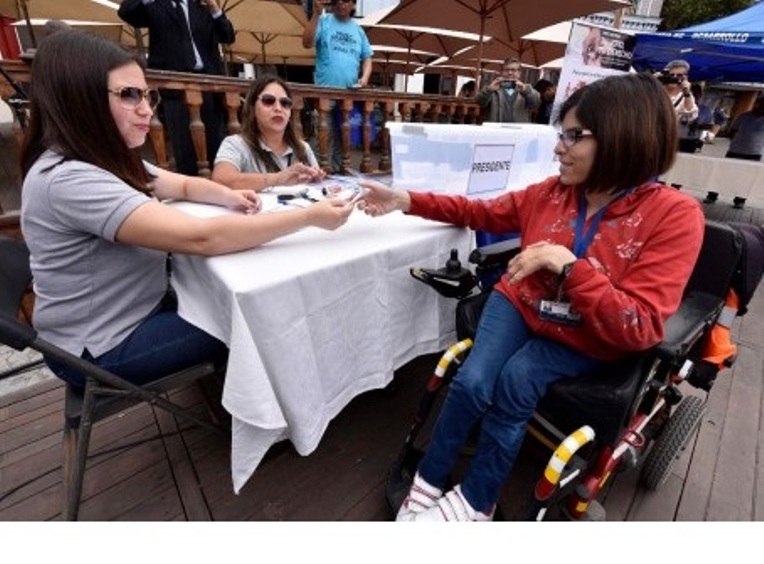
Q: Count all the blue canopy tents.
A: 1